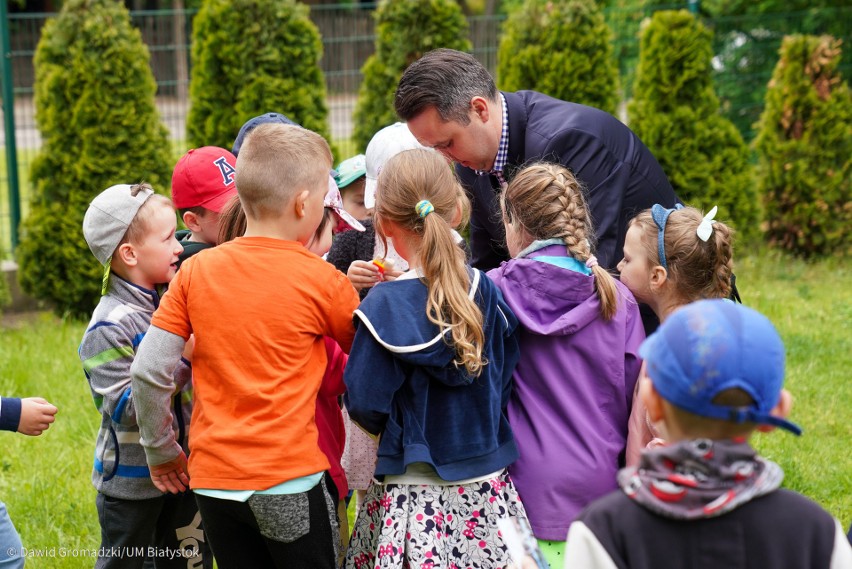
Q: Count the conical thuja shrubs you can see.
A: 6